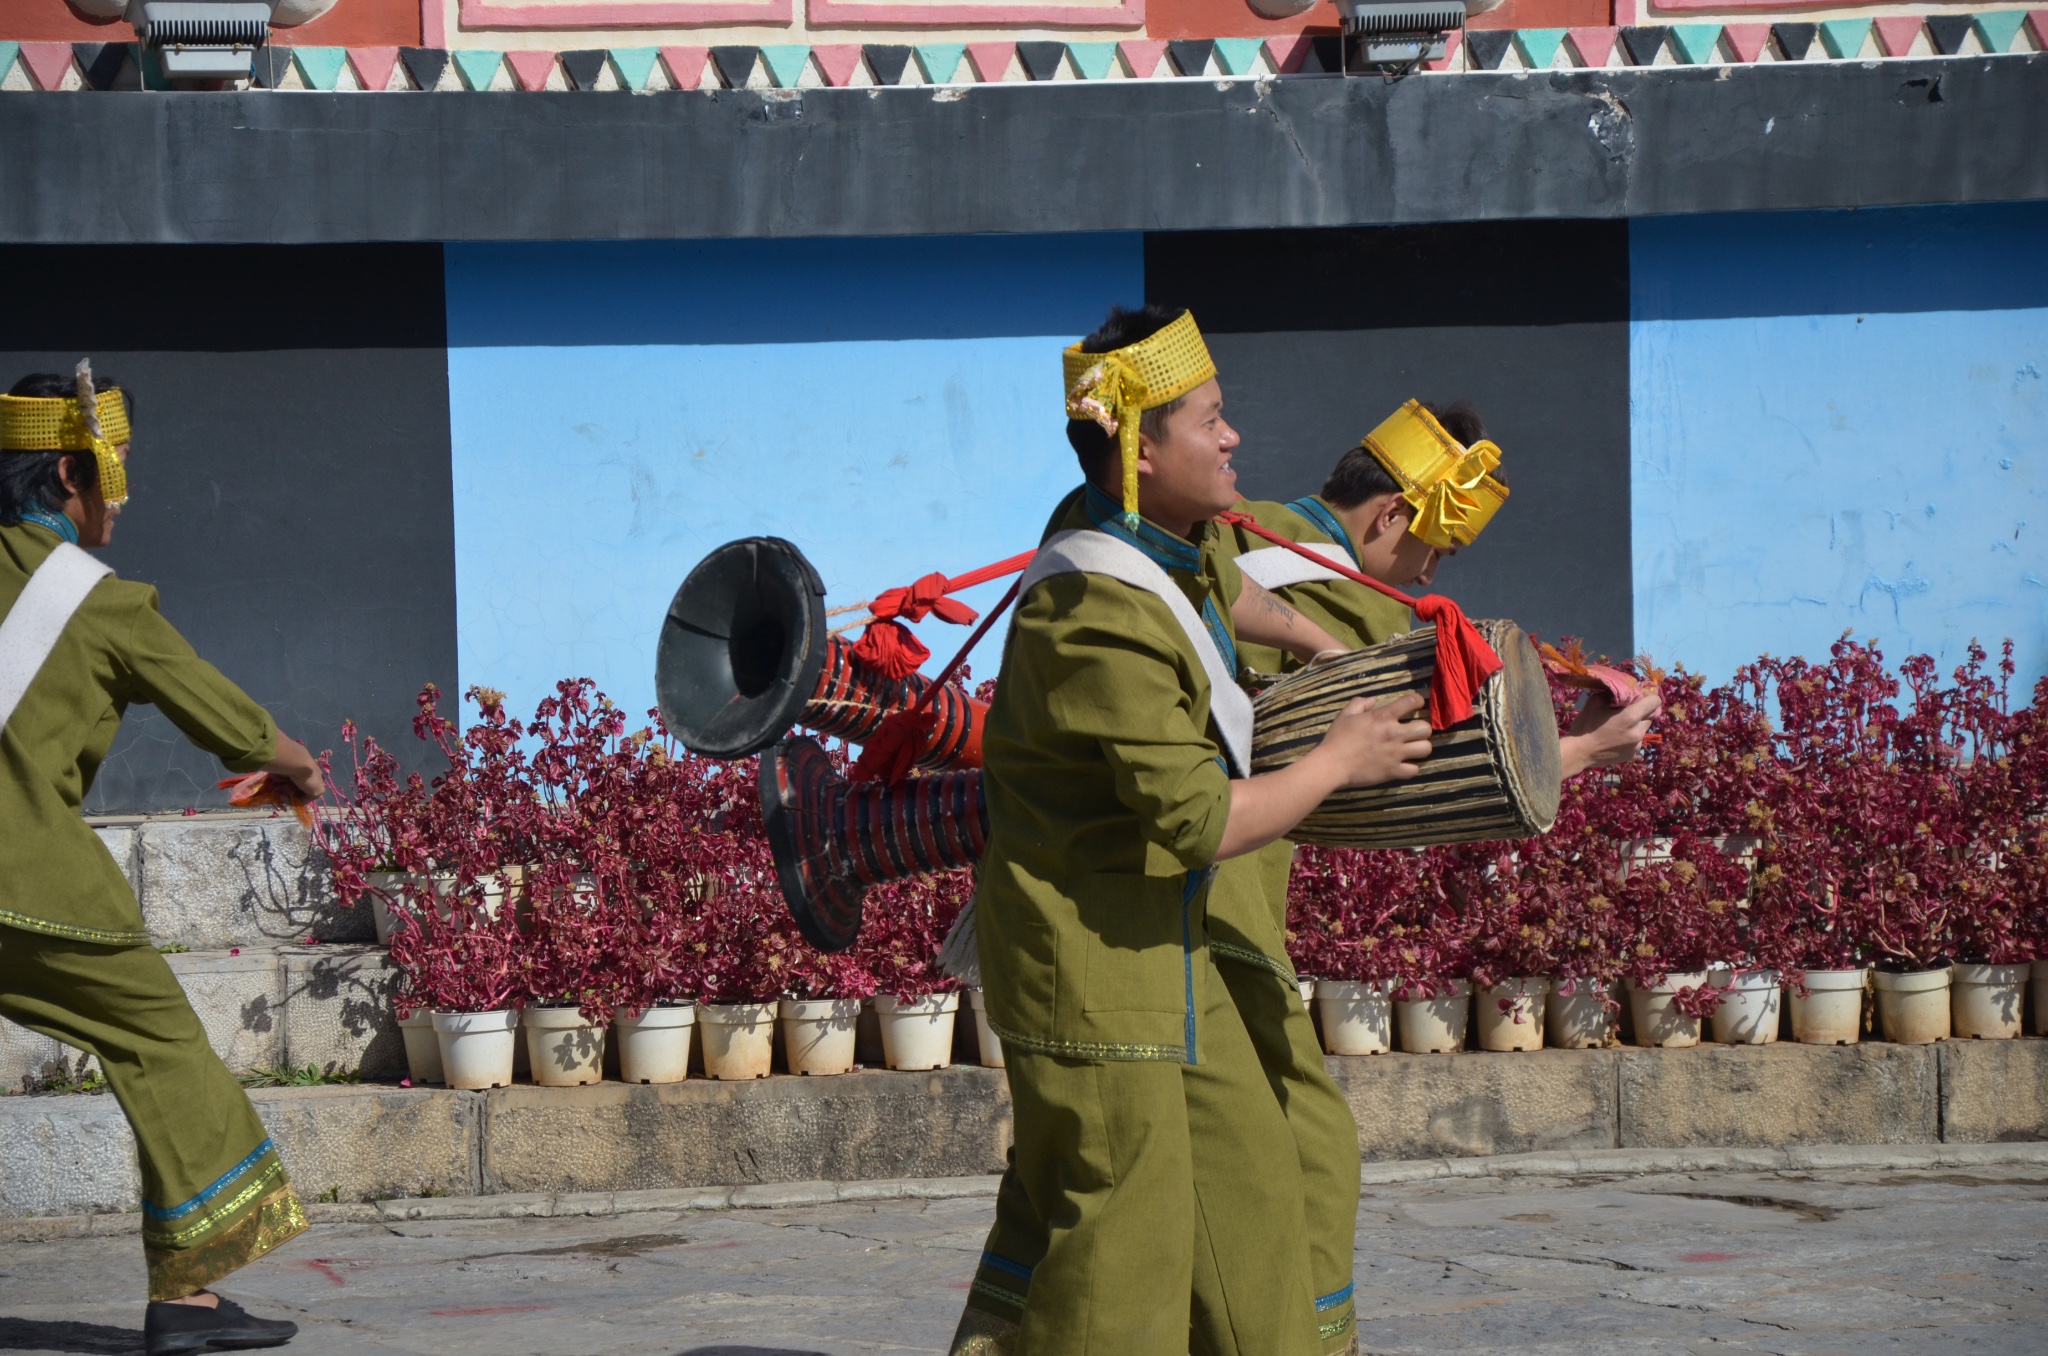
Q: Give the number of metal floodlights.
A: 2